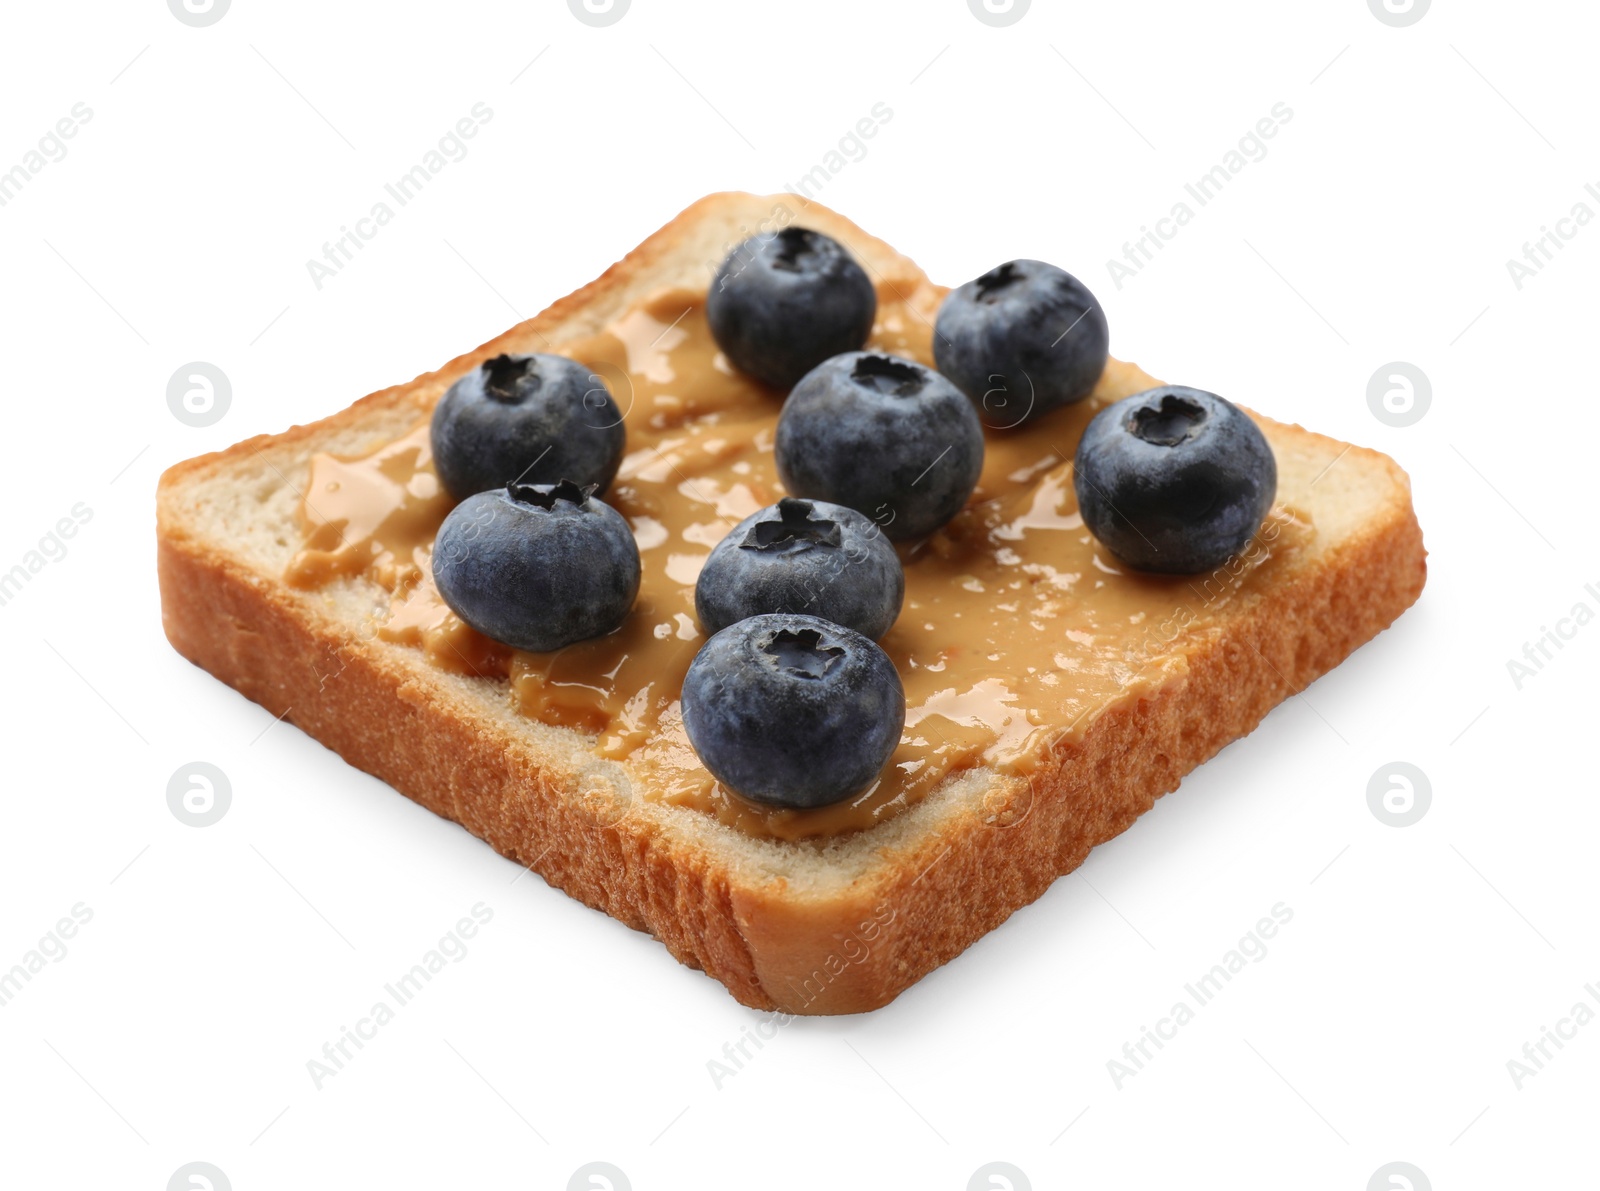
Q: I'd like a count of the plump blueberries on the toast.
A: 8